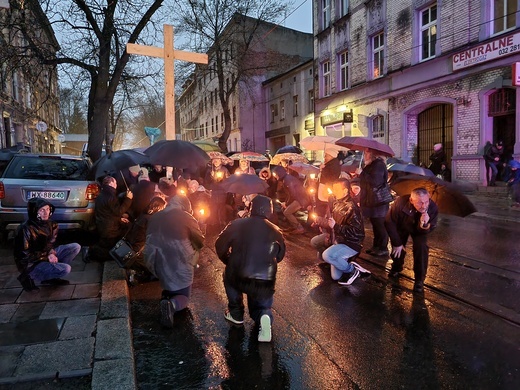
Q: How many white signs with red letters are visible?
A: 1